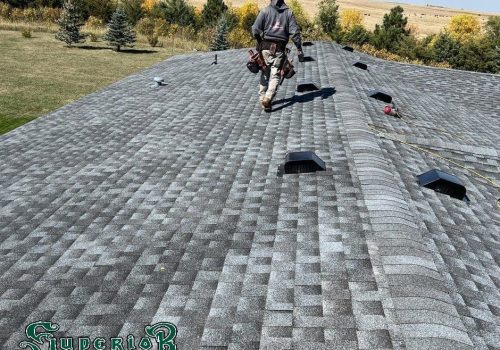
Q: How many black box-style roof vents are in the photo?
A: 8